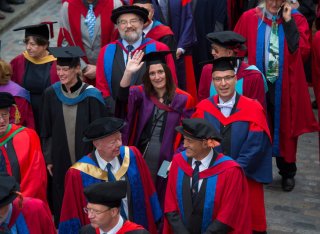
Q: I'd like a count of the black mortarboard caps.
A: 4